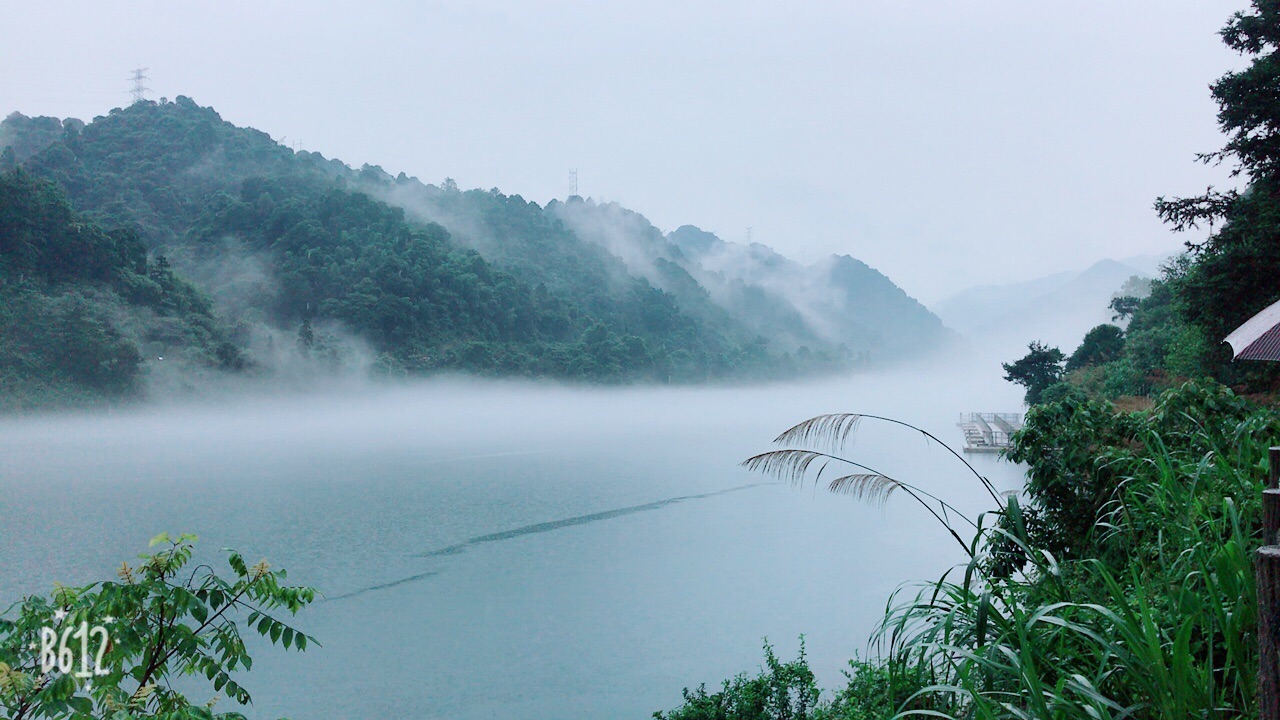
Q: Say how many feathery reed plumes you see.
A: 3